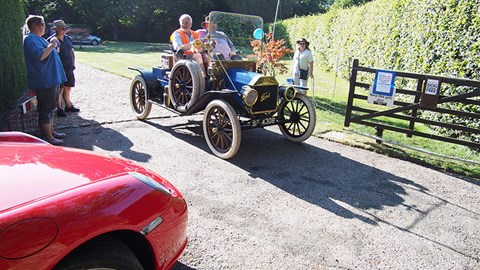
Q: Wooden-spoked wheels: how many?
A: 4